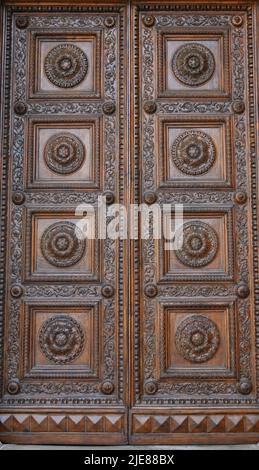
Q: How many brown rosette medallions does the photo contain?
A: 8